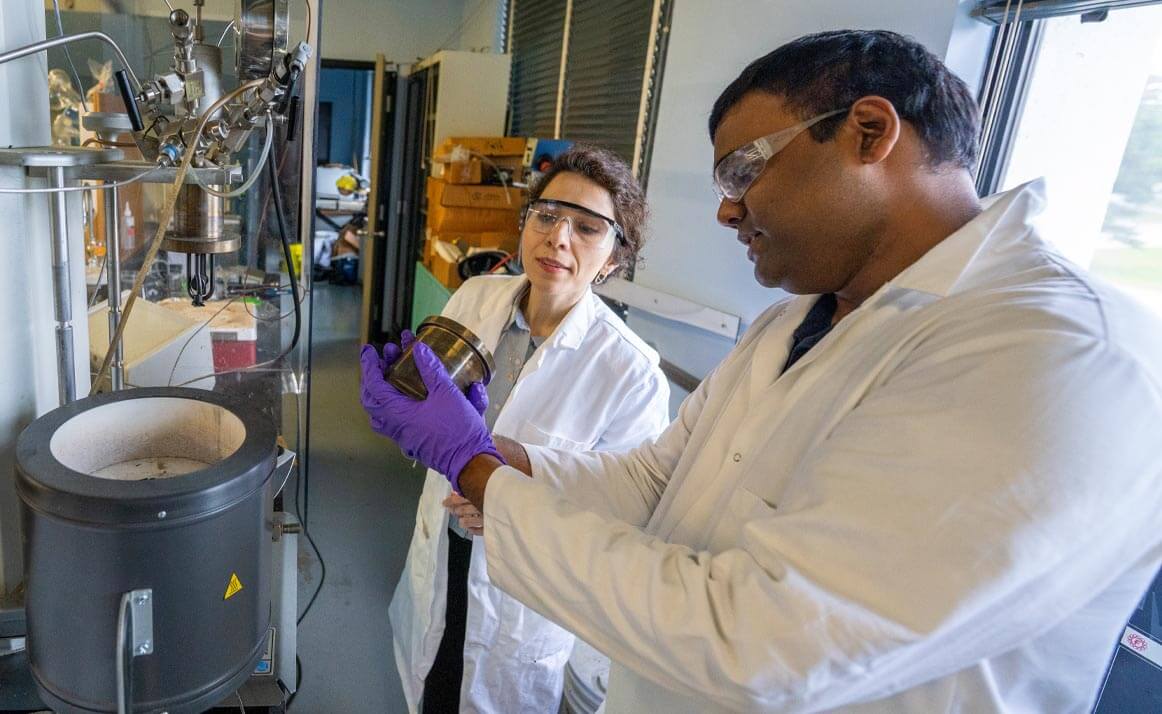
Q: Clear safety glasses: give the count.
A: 2